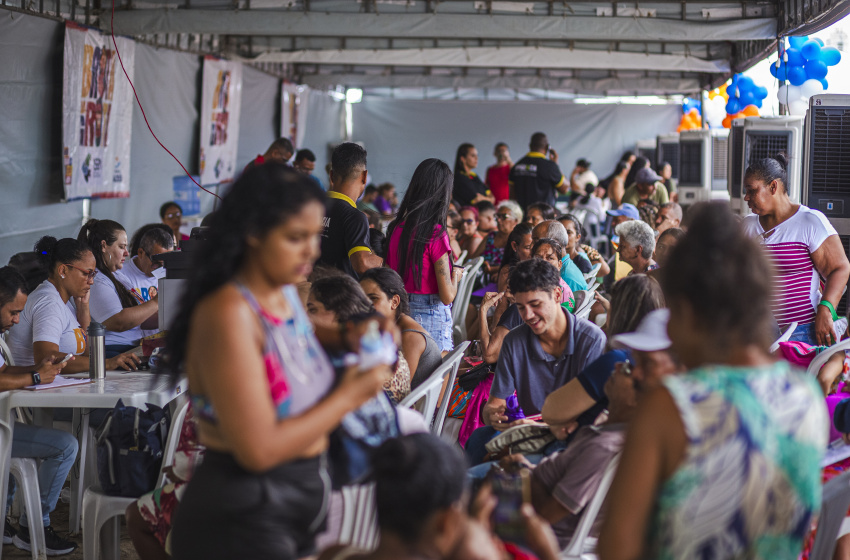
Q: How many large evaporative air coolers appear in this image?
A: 5